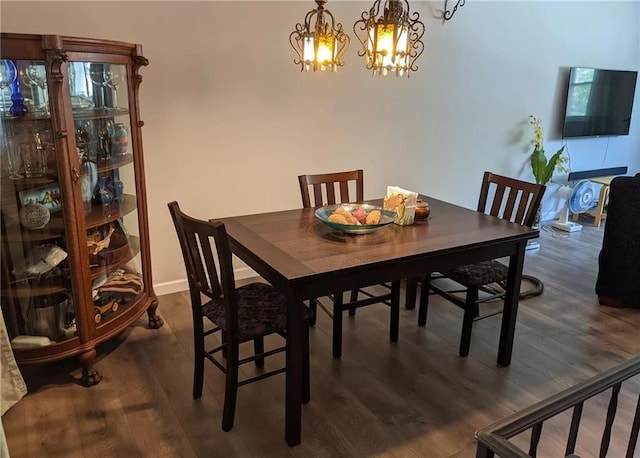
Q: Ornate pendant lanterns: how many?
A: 2